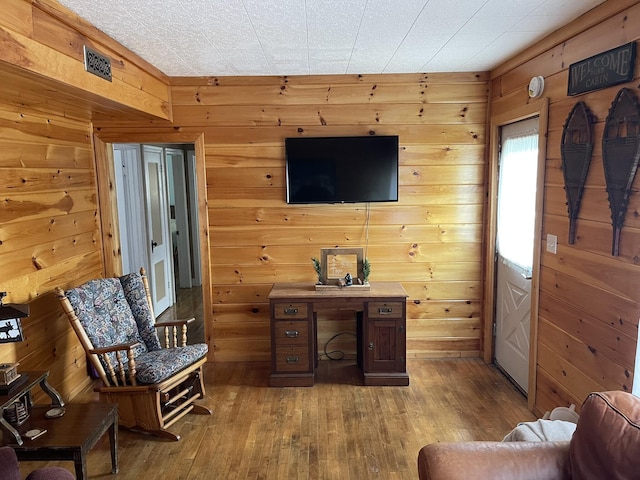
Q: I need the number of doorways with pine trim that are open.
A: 1